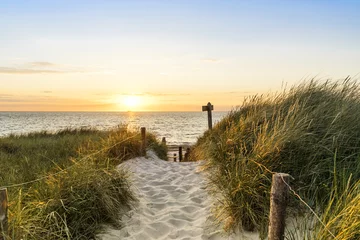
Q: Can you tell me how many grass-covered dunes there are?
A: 2